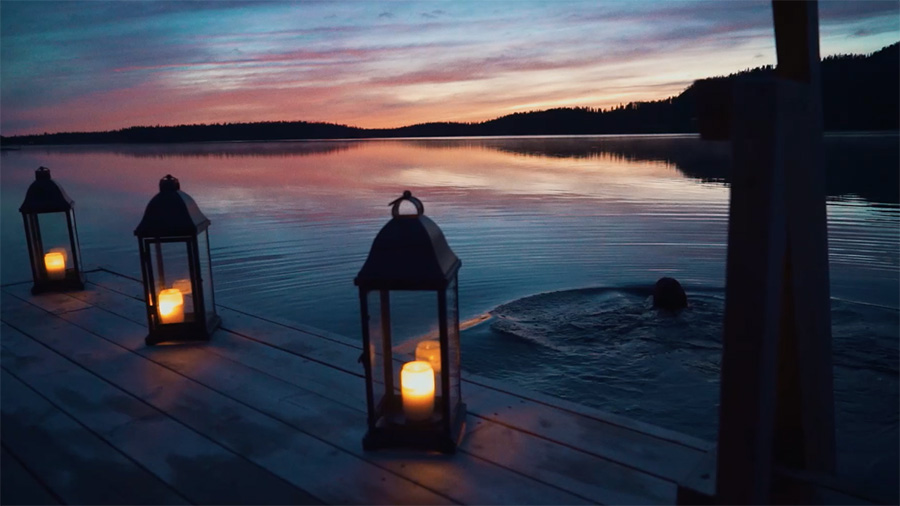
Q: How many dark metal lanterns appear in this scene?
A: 3